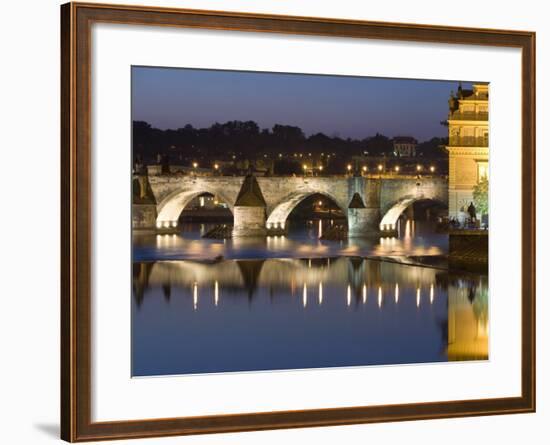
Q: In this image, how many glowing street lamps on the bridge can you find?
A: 10